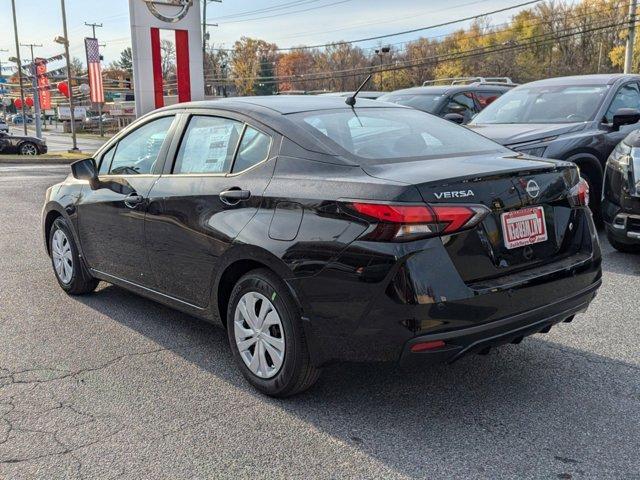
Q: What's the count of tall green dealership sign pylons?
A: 0